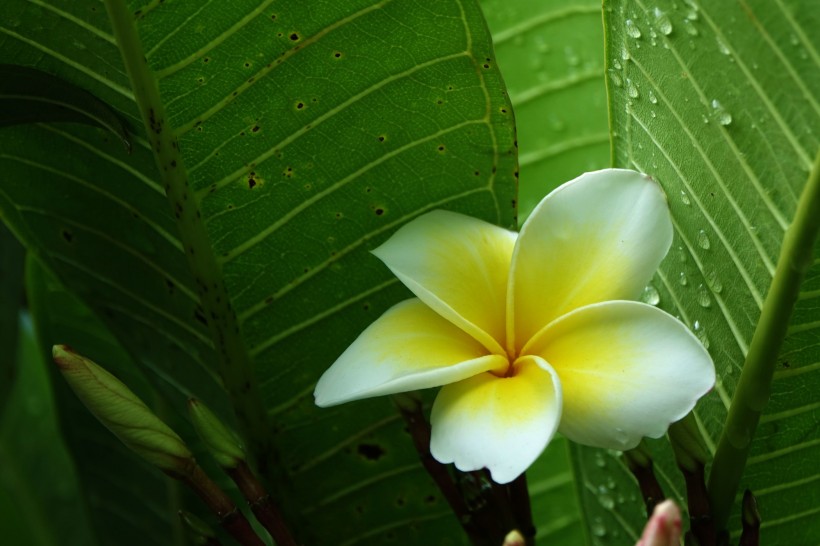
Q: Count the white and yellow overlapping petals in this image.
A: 5